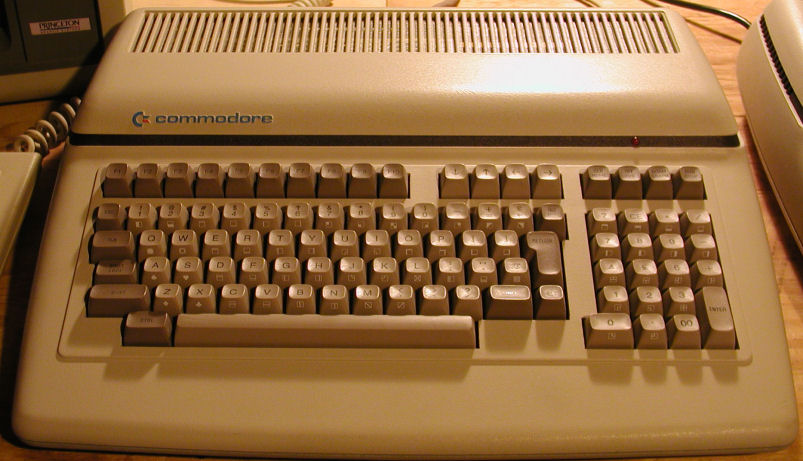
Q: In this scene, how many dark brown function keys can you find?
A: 10